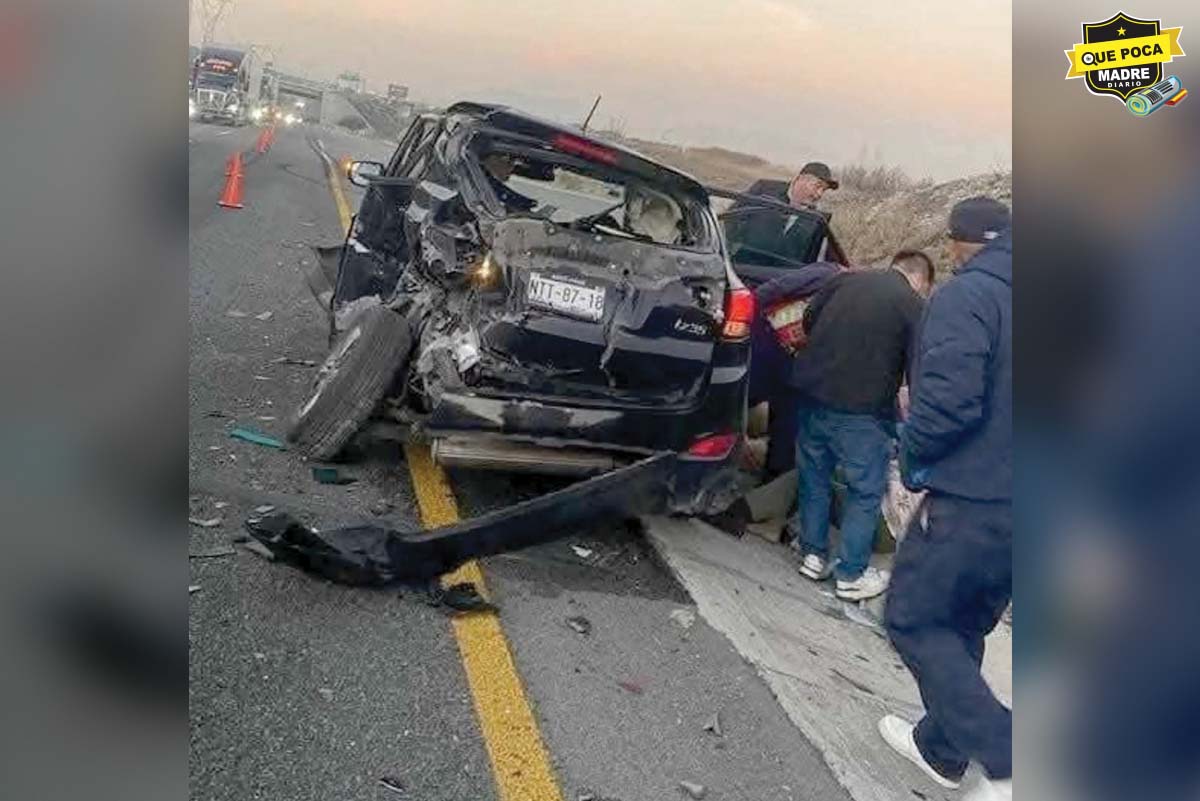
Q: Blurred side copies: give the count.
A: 2